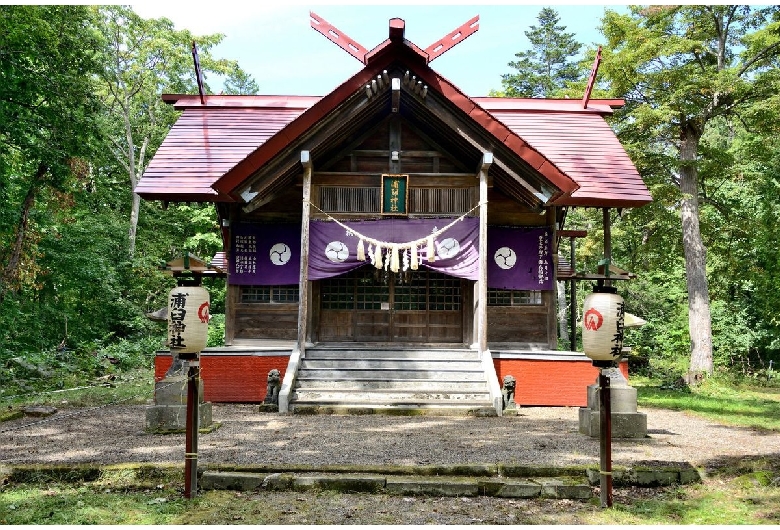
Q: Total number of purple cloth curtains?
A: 3